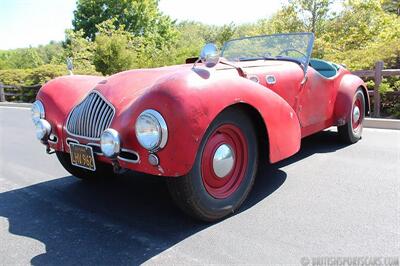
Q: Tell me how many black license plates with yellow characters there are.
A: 1